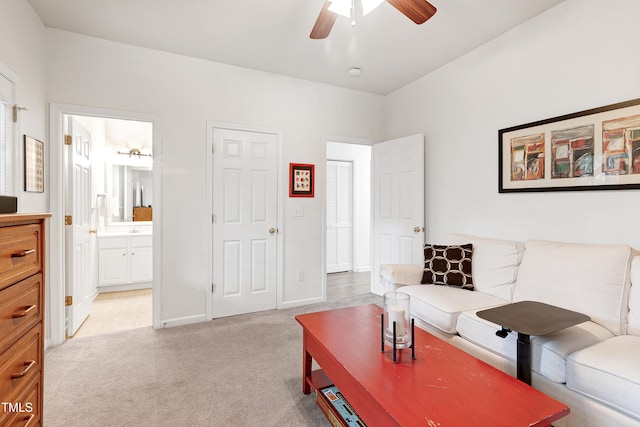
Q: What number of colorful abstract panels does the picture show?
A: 3